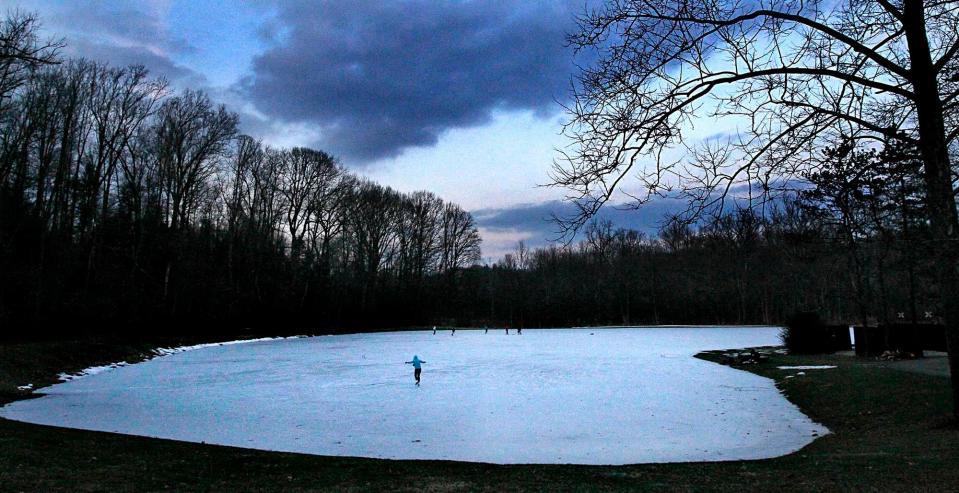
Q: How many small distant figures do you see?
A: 5